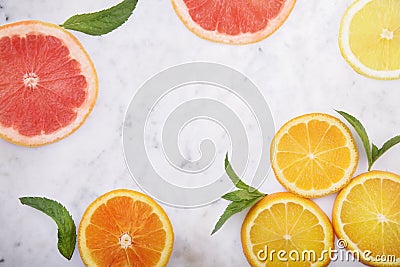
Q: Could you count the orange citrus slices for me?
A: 4